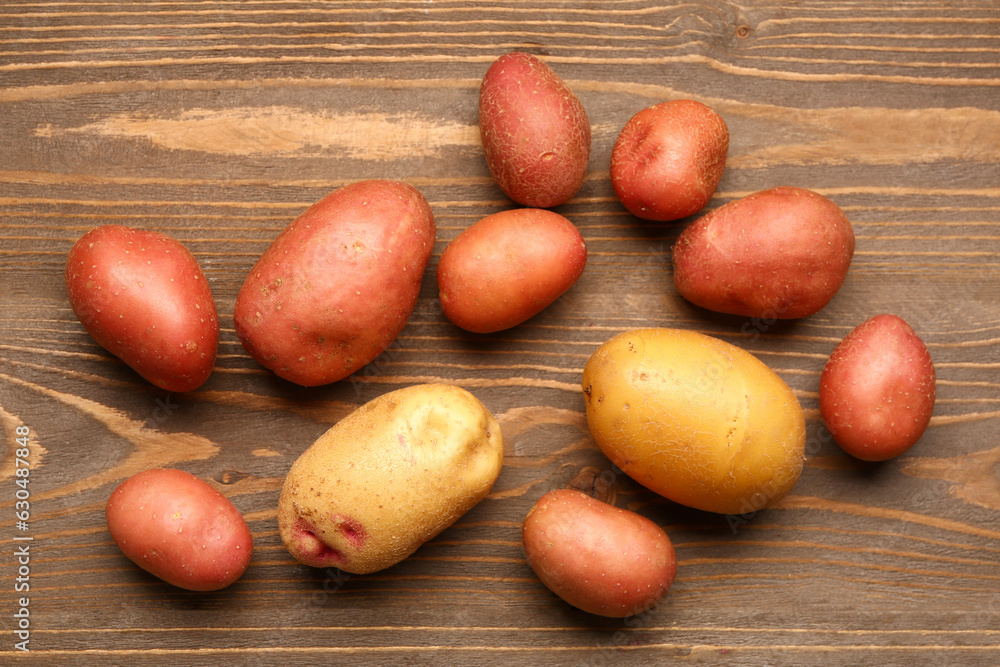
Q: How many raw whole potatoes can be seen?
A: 11